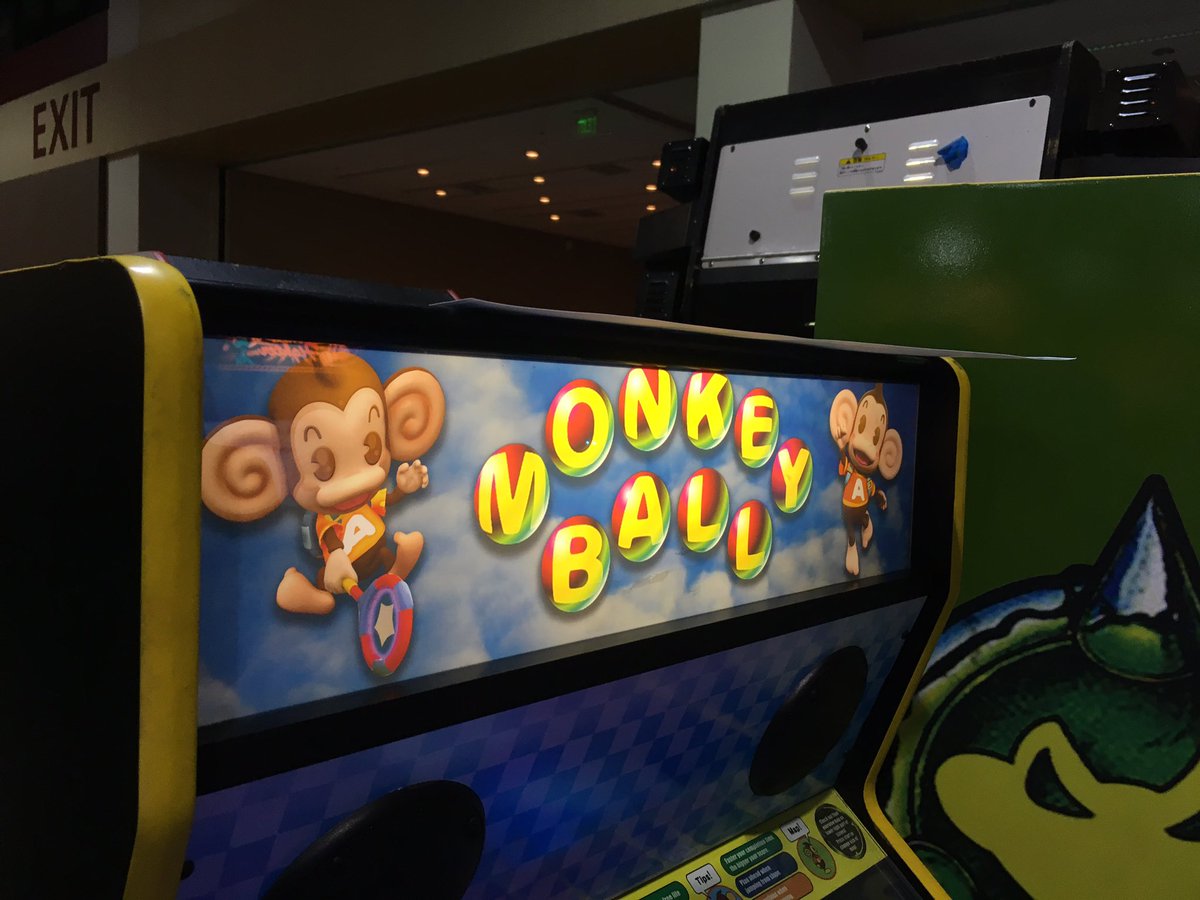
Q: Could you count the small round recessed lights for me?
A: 9